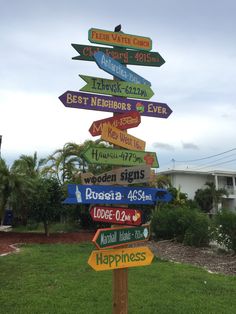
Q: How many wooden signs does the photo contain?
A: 13